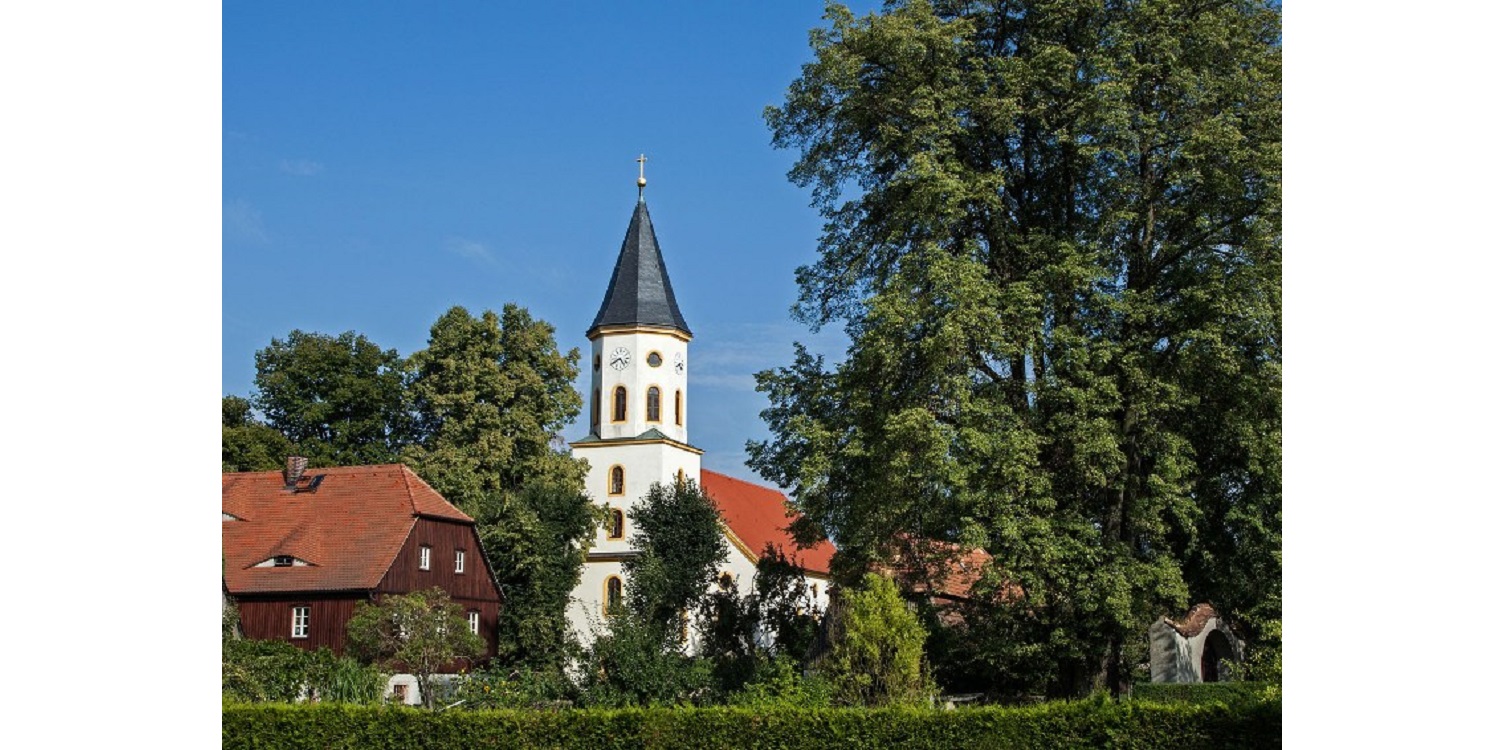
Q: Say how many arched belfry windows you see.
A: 4